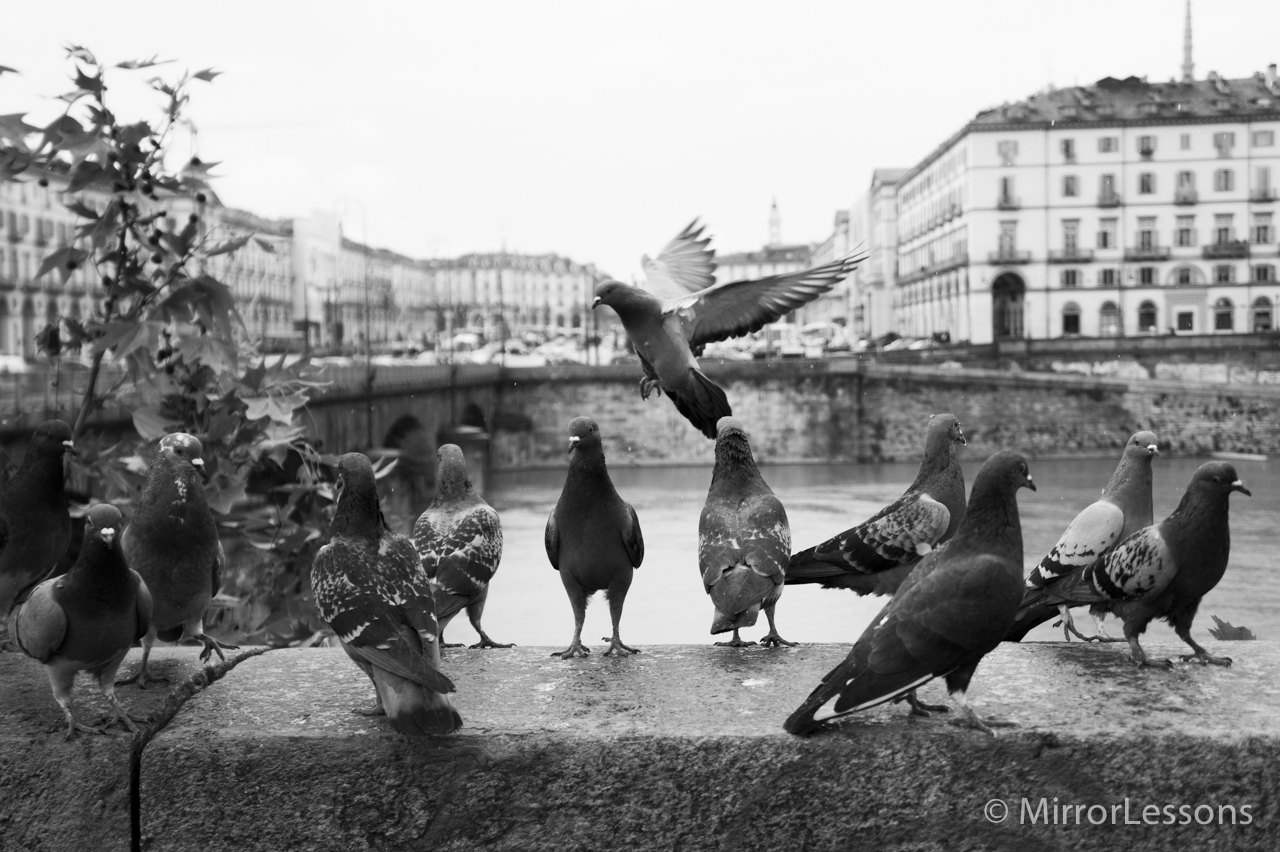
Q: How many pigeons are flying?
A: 1